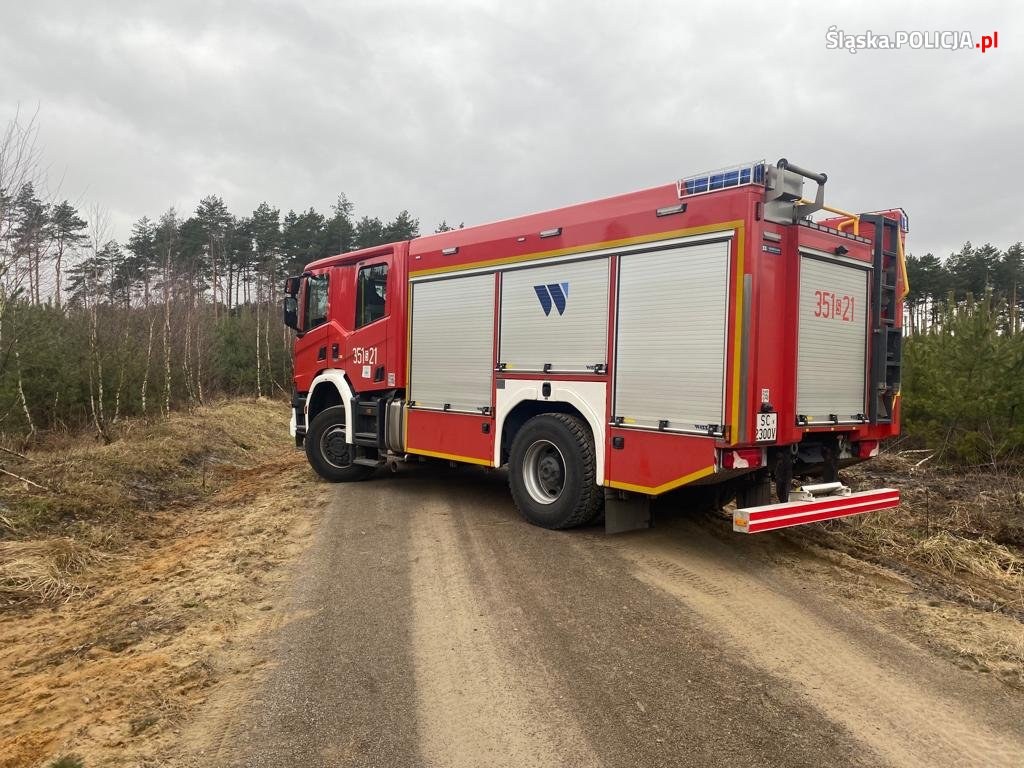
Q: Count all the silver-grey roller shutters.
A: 4